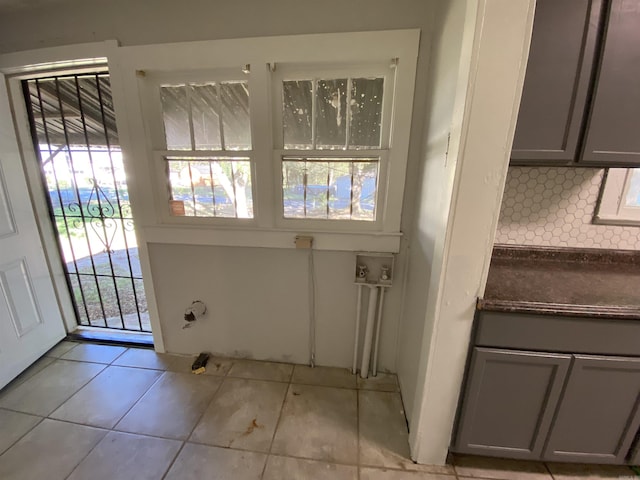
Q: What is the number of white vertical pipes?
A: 3